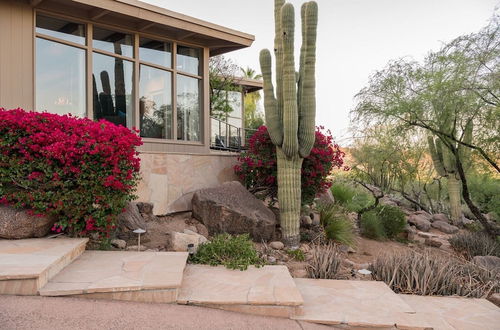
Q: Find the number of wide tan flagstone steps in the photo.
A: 5